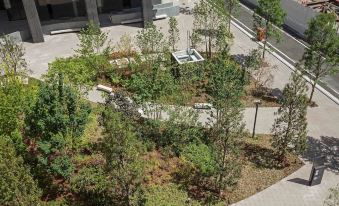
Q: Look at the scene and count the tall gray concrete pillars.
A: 3